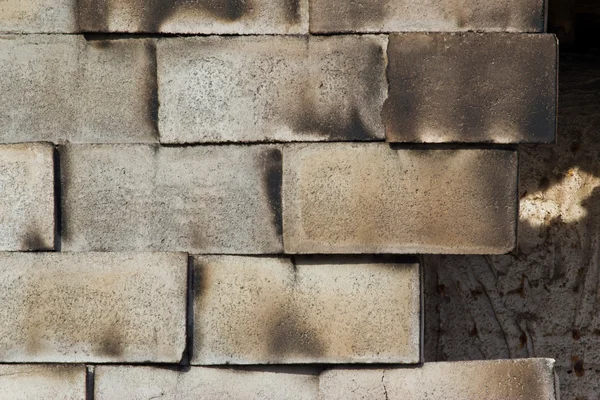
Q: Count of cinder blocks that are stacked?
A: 14